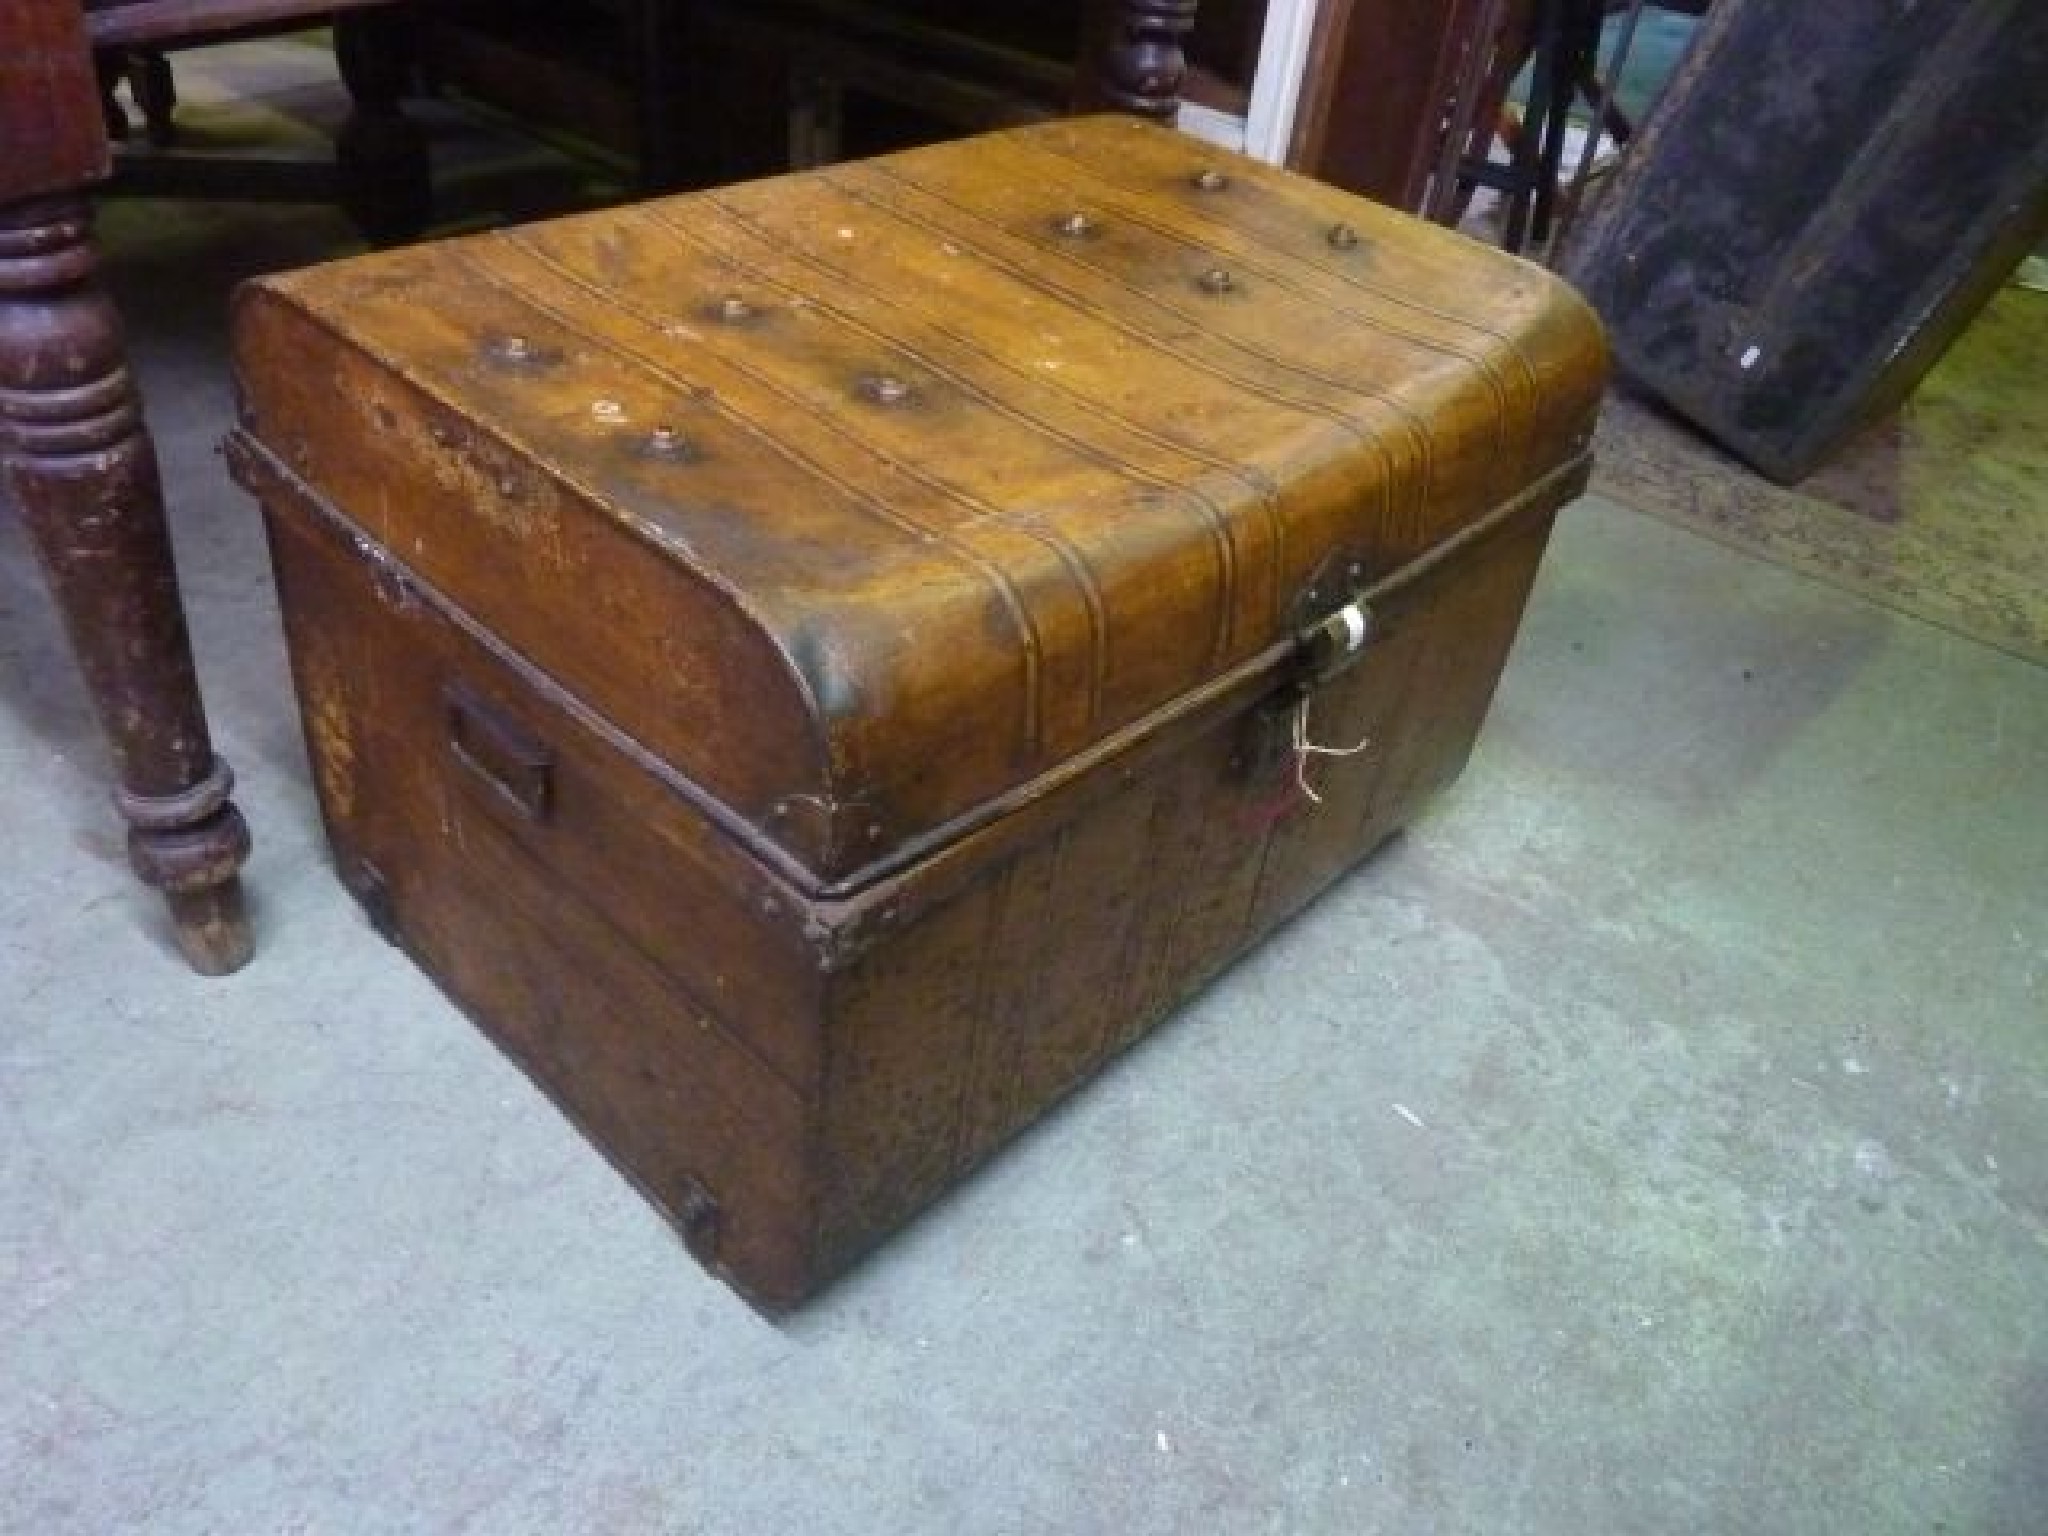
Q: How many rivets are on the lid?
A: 8